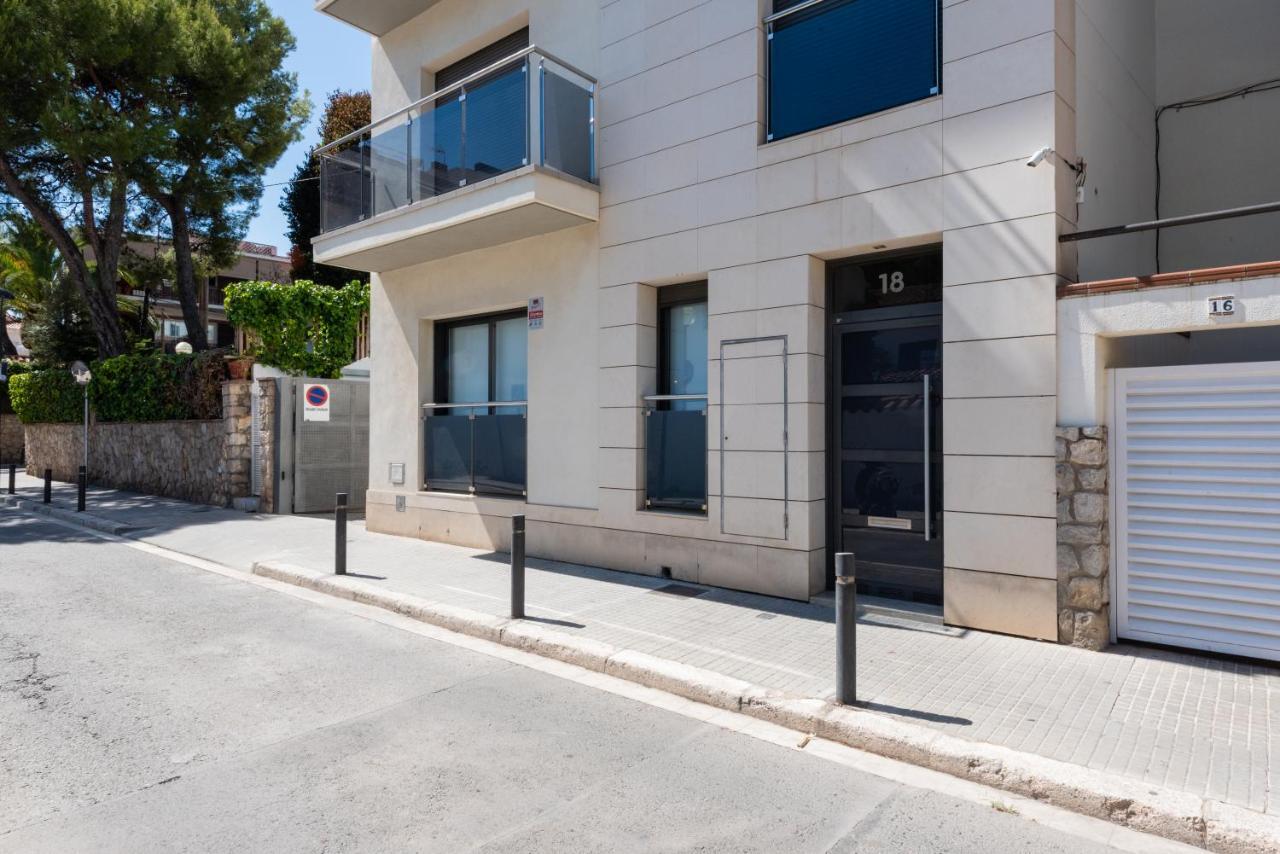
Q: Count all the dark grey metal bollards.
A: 6